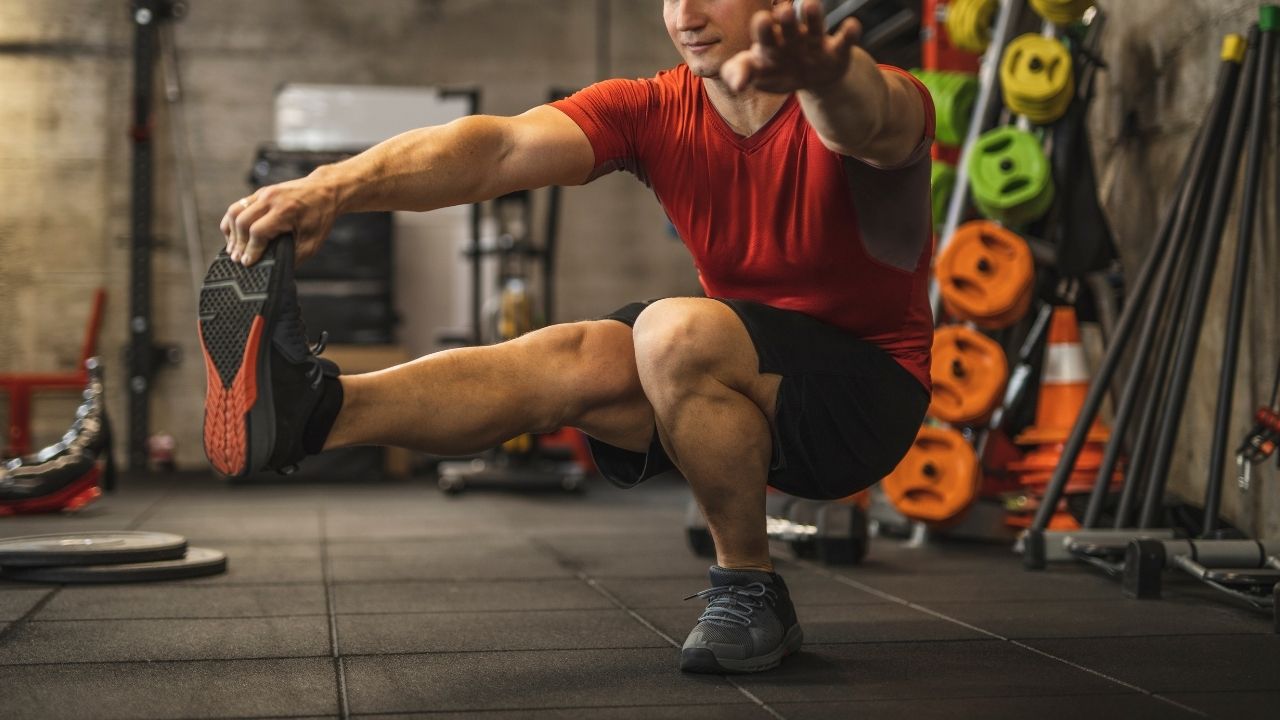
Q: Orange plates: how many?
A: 3